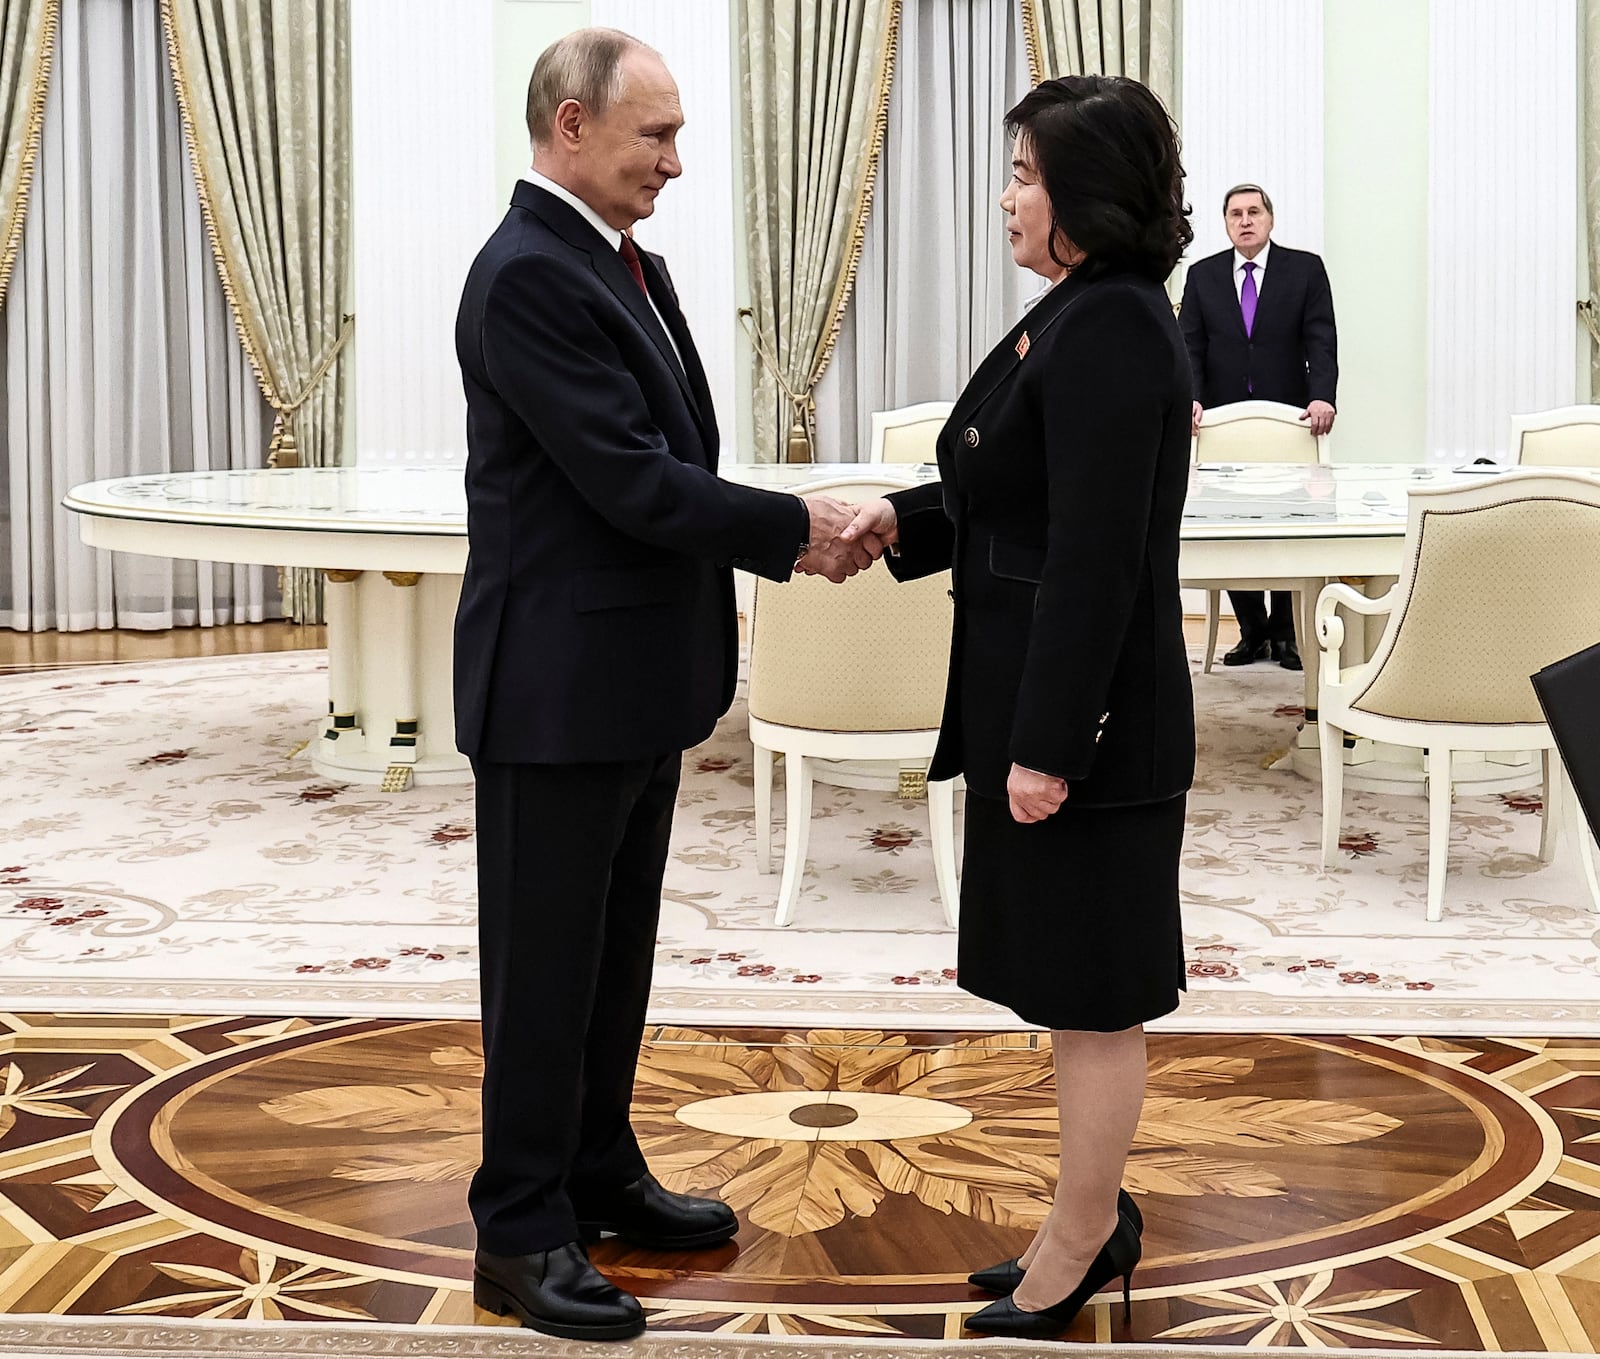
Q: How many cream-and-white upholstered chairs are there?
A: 5